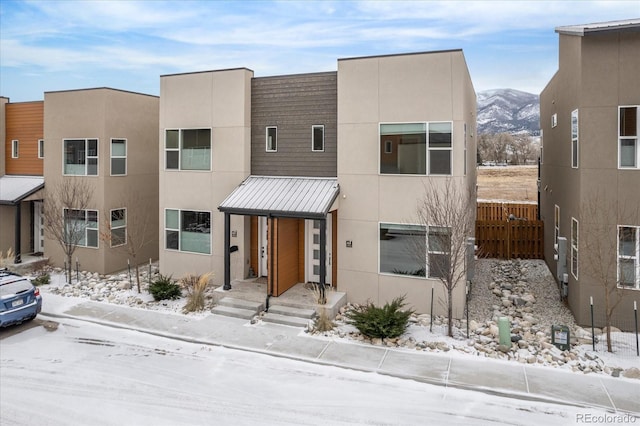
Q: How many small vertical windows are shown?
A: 4